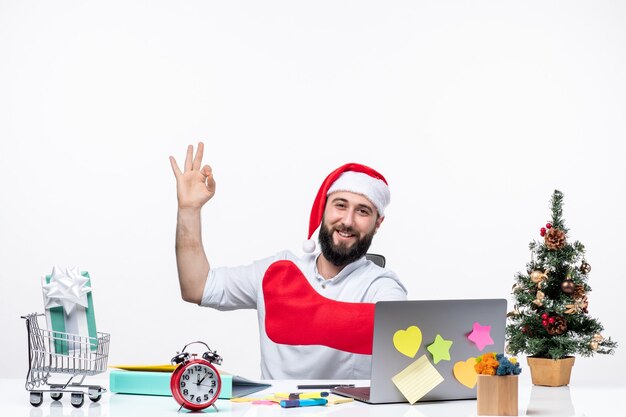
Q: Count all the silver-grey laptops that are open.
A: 1